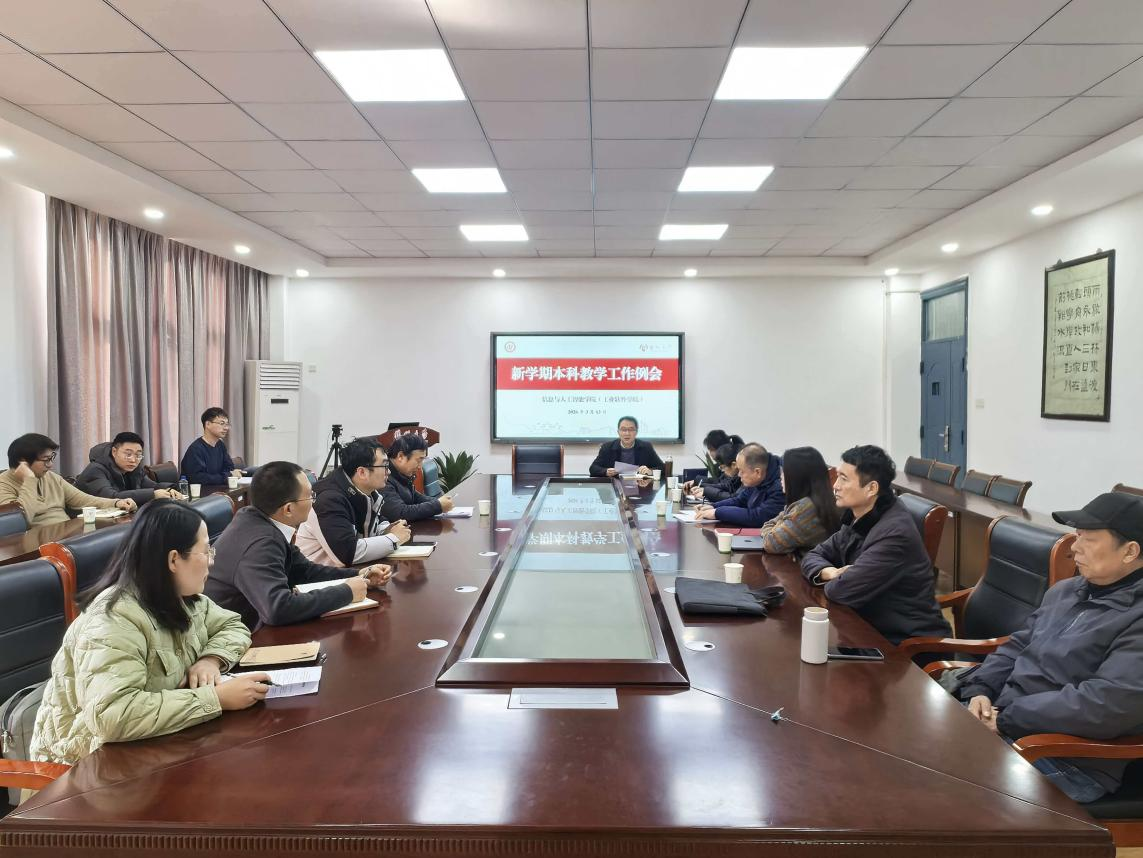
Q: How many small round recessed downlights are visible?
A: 9